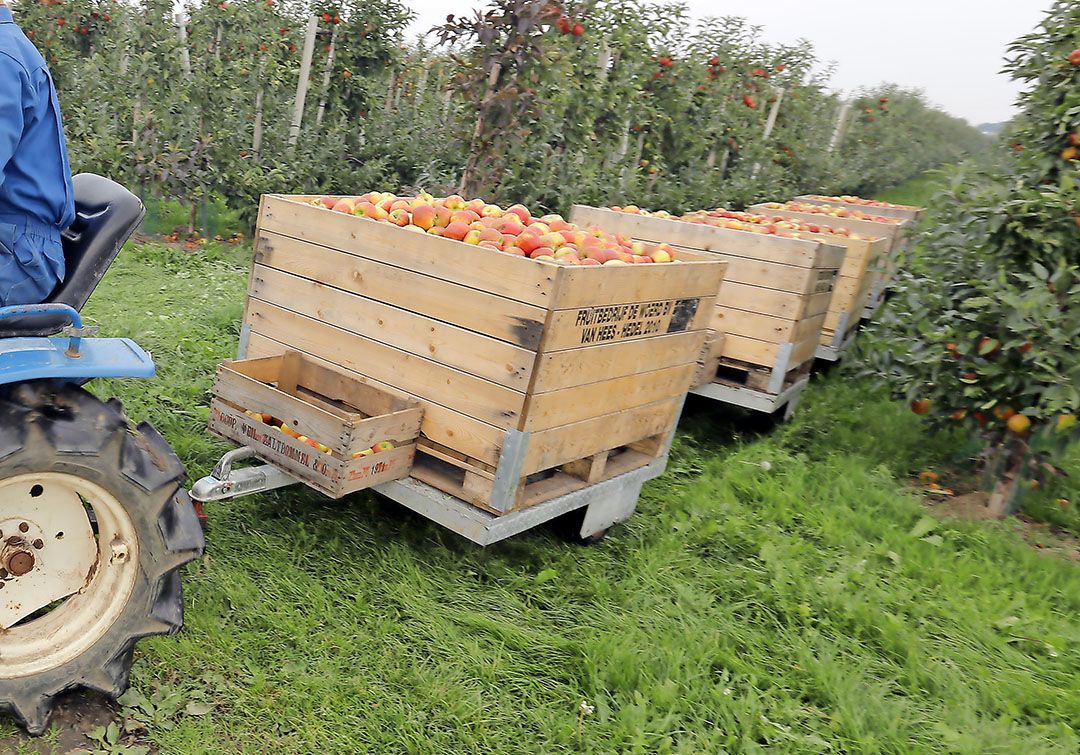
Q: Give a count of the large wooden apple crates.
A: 5